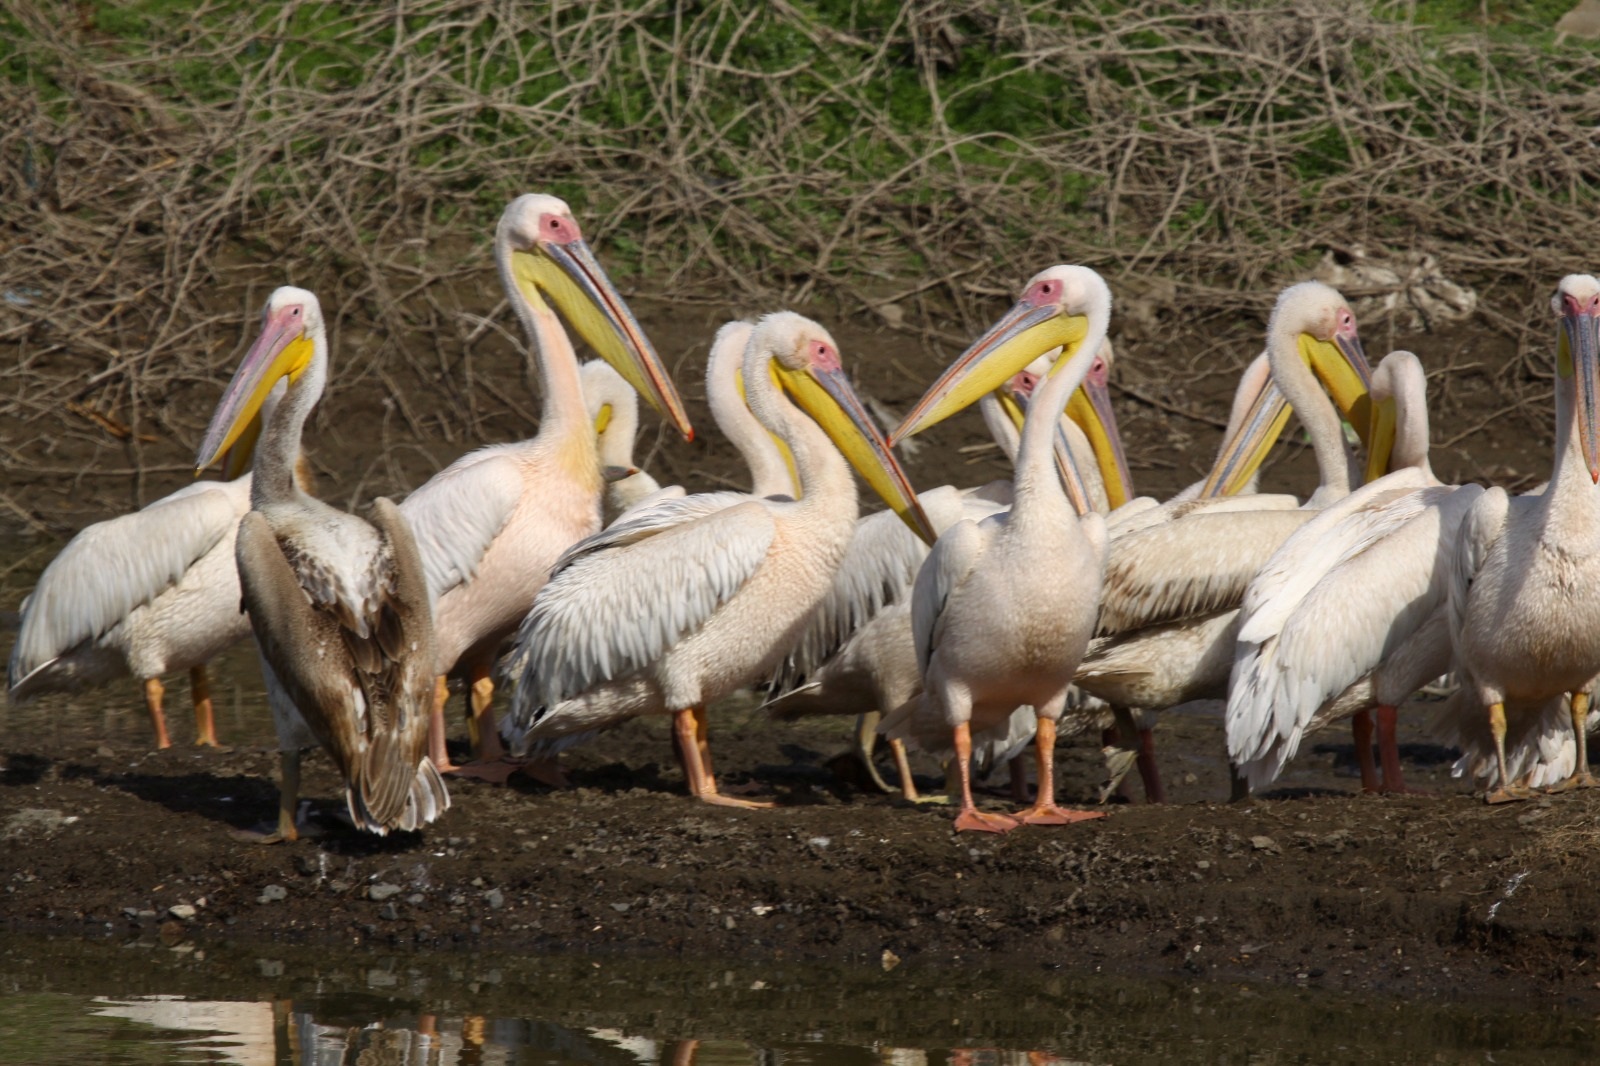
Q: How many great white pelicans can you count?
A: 13